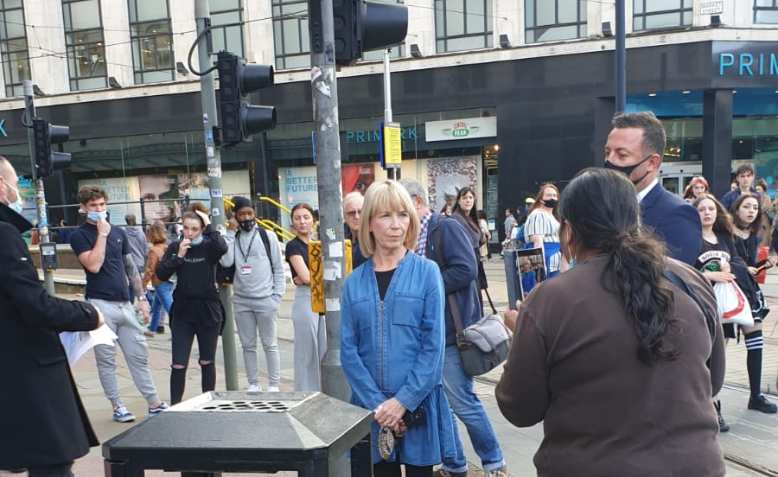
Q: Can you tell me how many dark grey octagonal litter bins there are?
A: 1